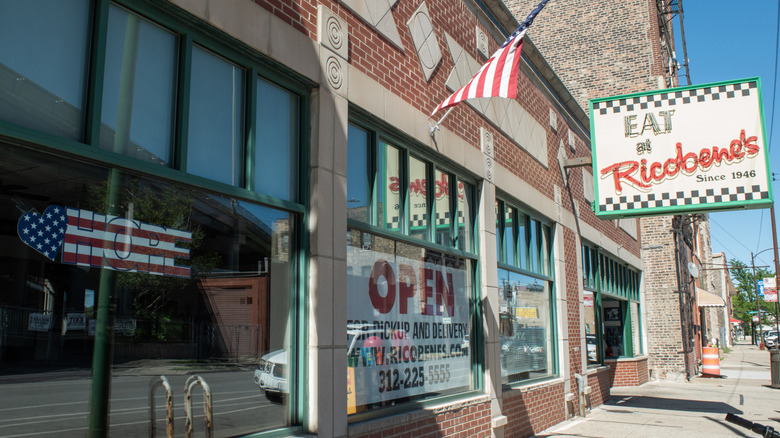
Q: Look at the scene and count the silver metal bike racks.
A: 2